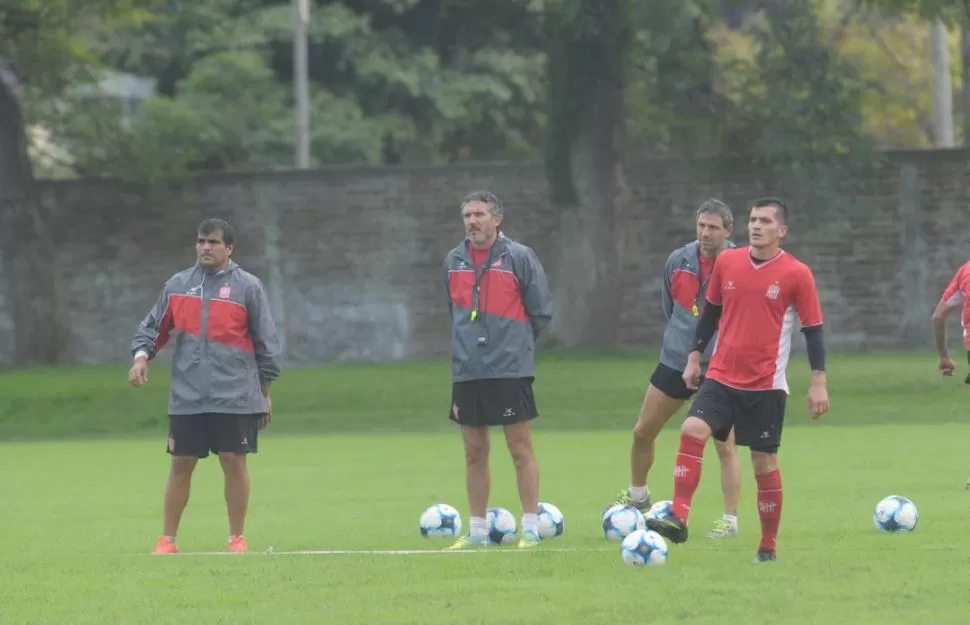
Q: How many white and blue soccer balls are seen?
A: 7